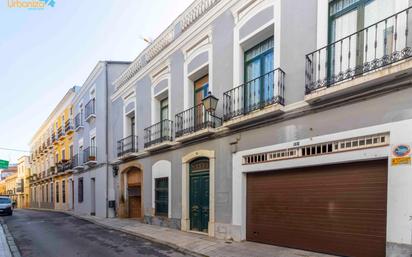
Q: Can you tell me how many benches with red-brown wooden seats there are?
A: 0